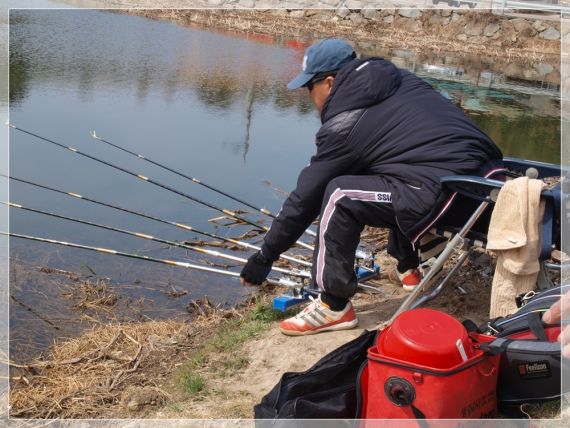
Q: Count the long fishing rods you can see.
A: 5